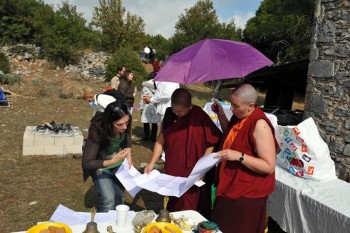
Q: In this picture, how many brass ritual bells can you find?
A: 2